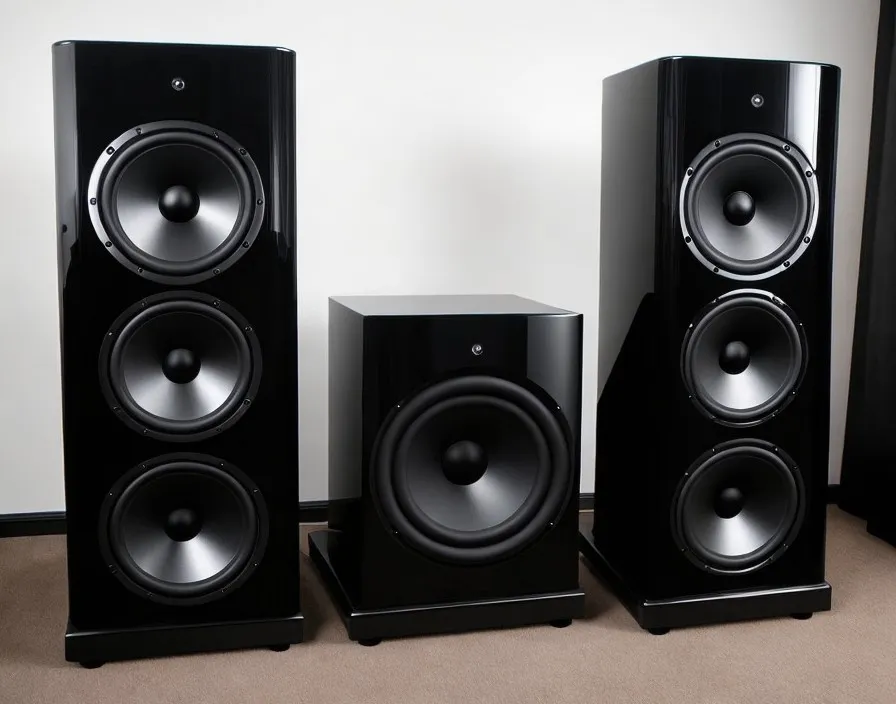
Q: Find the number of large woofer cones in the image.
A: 7